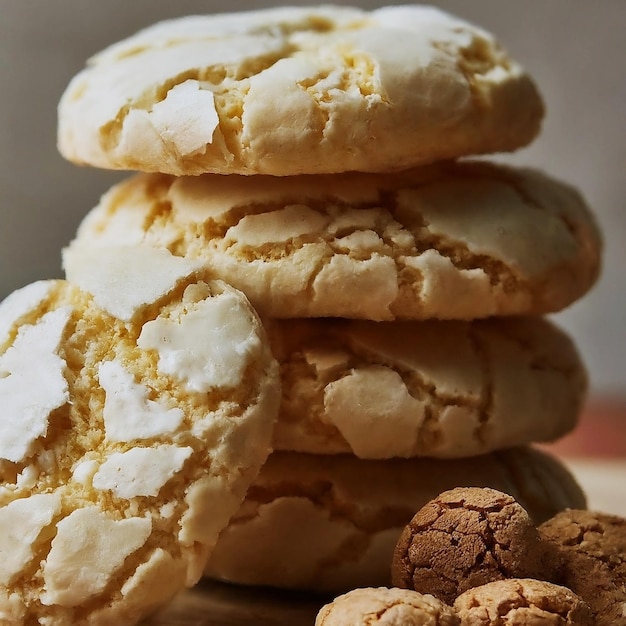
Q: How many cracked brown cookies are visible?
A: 4